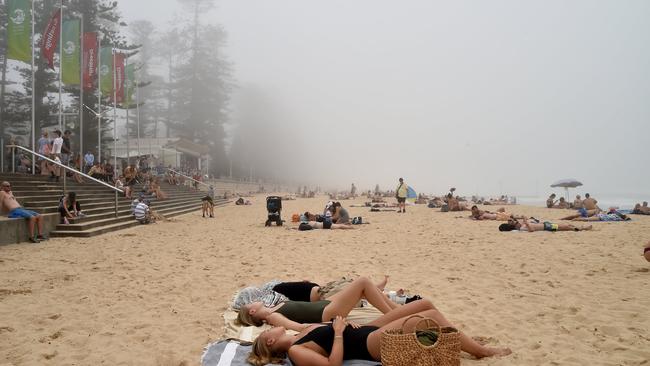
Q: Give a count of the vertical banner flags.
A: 7